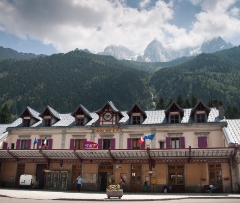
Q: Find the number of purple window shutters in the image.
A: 15